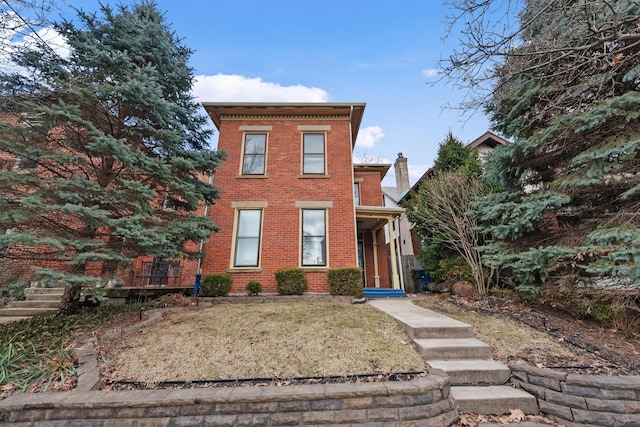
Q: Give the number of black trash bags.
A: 0